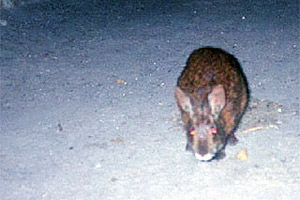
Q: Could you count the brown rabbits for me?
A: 1